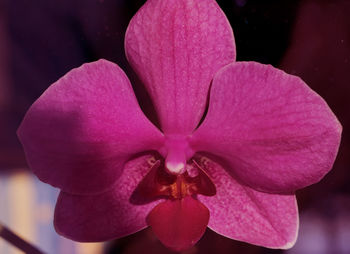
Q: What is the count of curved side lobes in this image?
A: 2